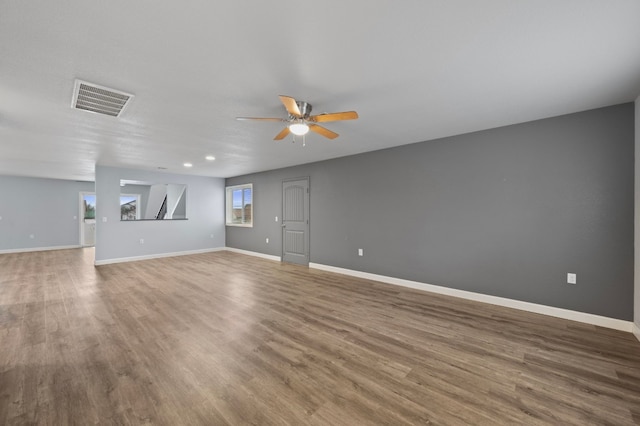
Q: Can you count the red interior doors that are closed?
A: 0